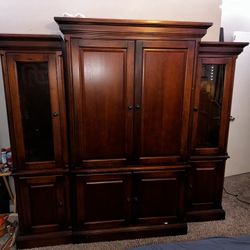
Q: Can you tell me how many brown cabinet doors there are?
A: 8